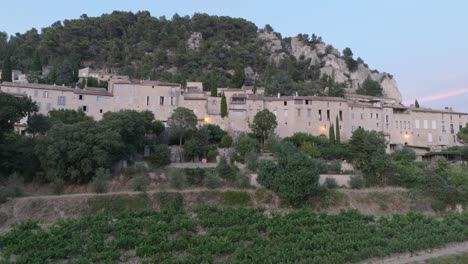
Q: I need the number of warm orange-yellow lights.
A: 3